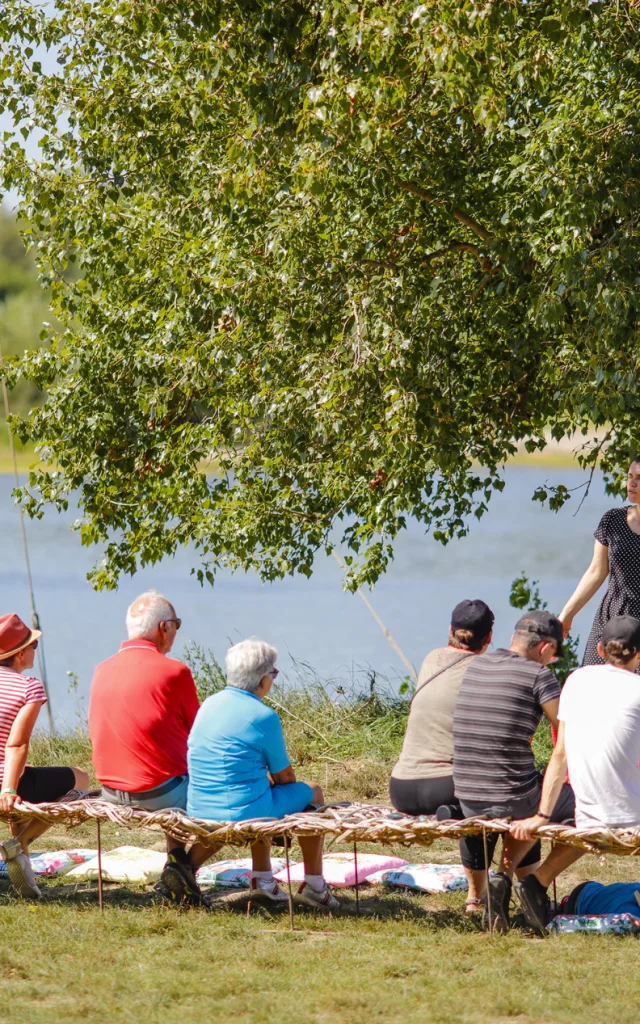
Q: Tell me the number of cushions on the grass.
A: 6